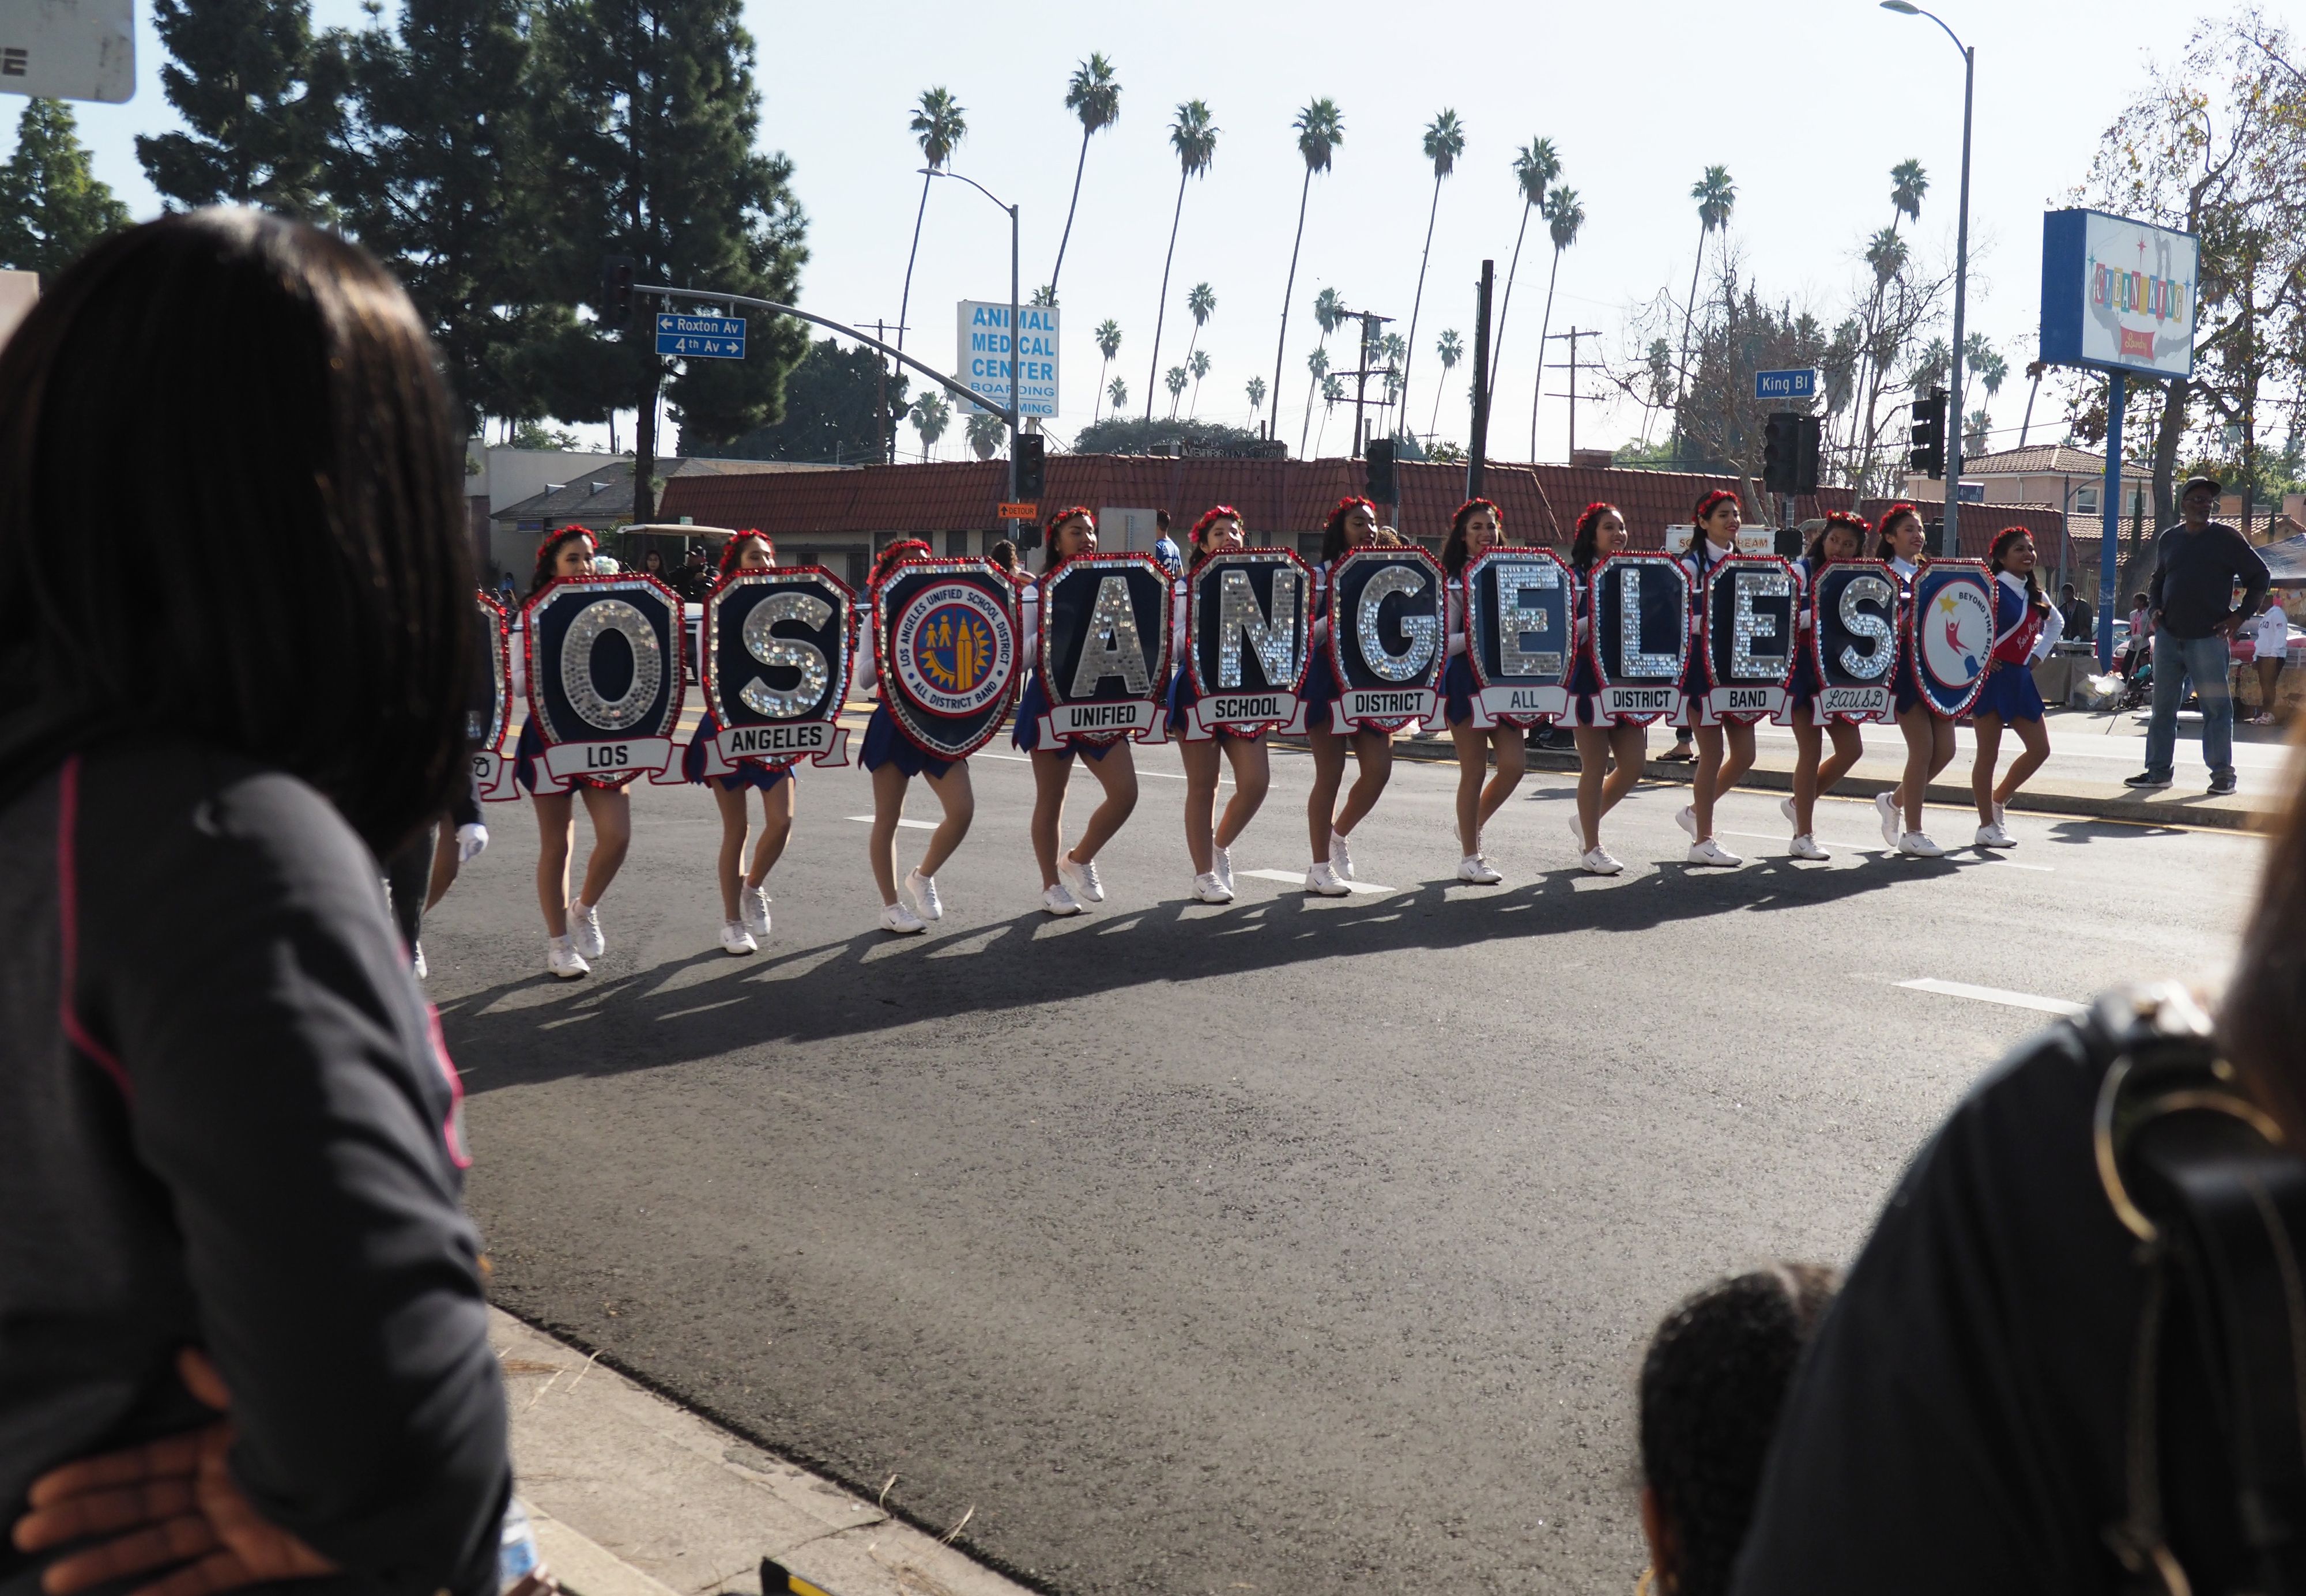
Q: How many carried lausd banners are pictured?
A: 12